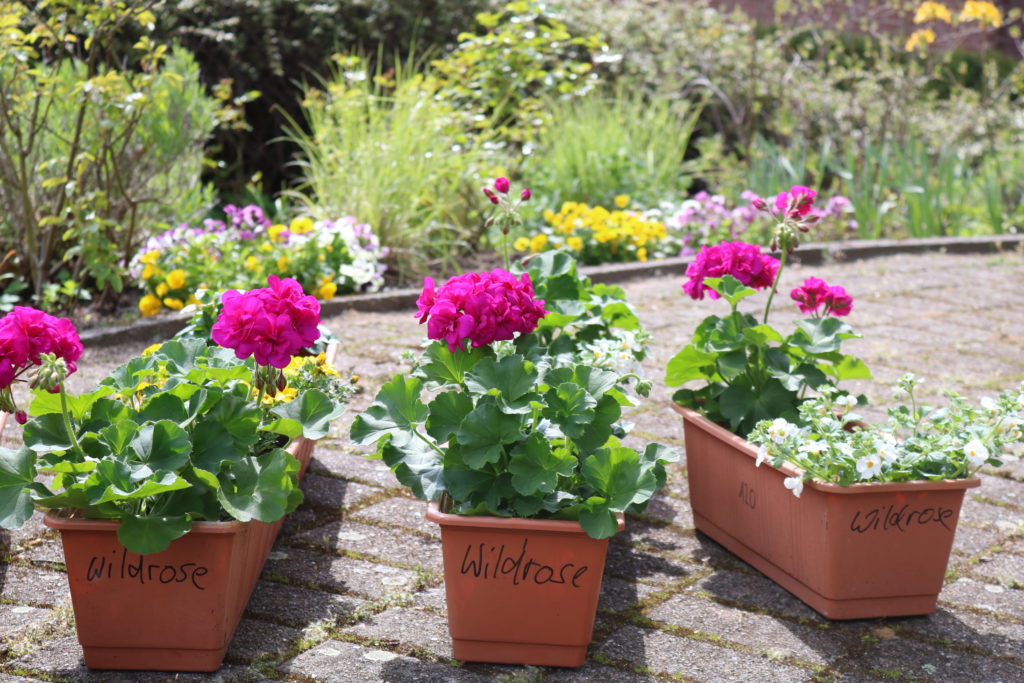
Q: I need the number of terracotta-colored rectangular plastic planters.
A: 3